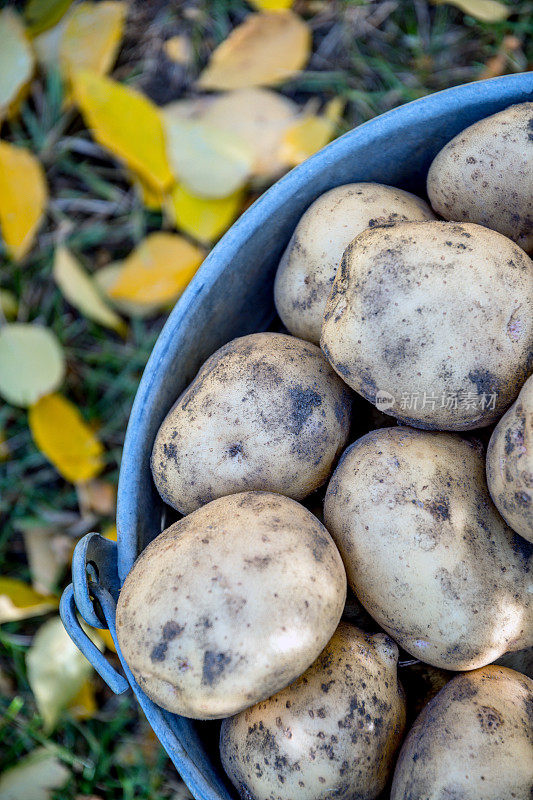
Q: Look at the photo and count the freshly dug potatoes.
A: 9